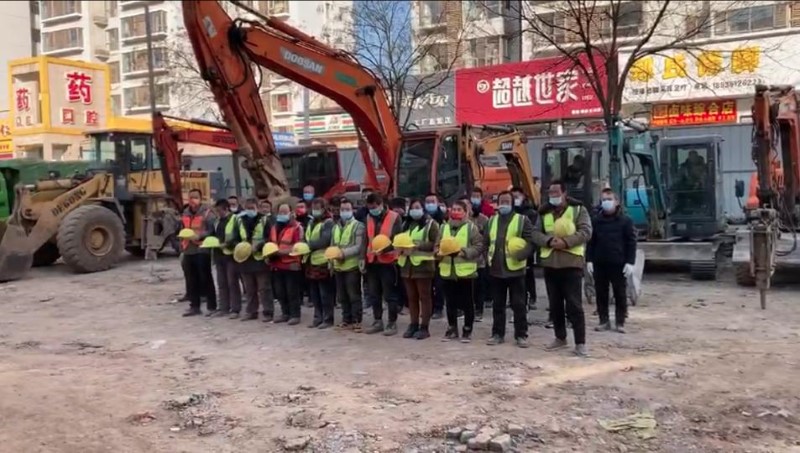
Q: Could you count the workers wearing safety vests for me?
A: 11